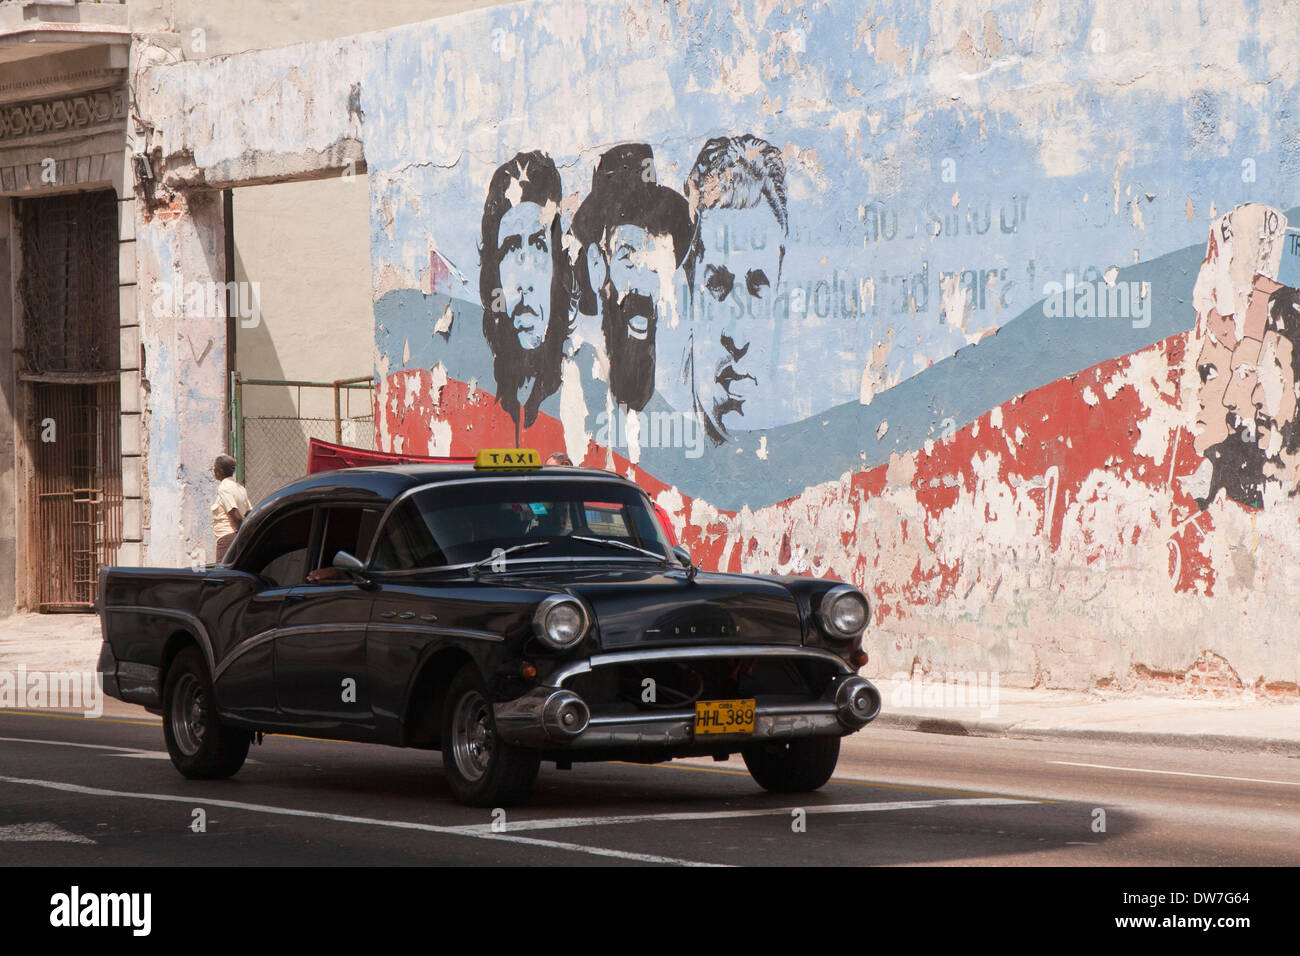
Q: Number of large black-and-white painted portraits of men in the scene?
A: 3